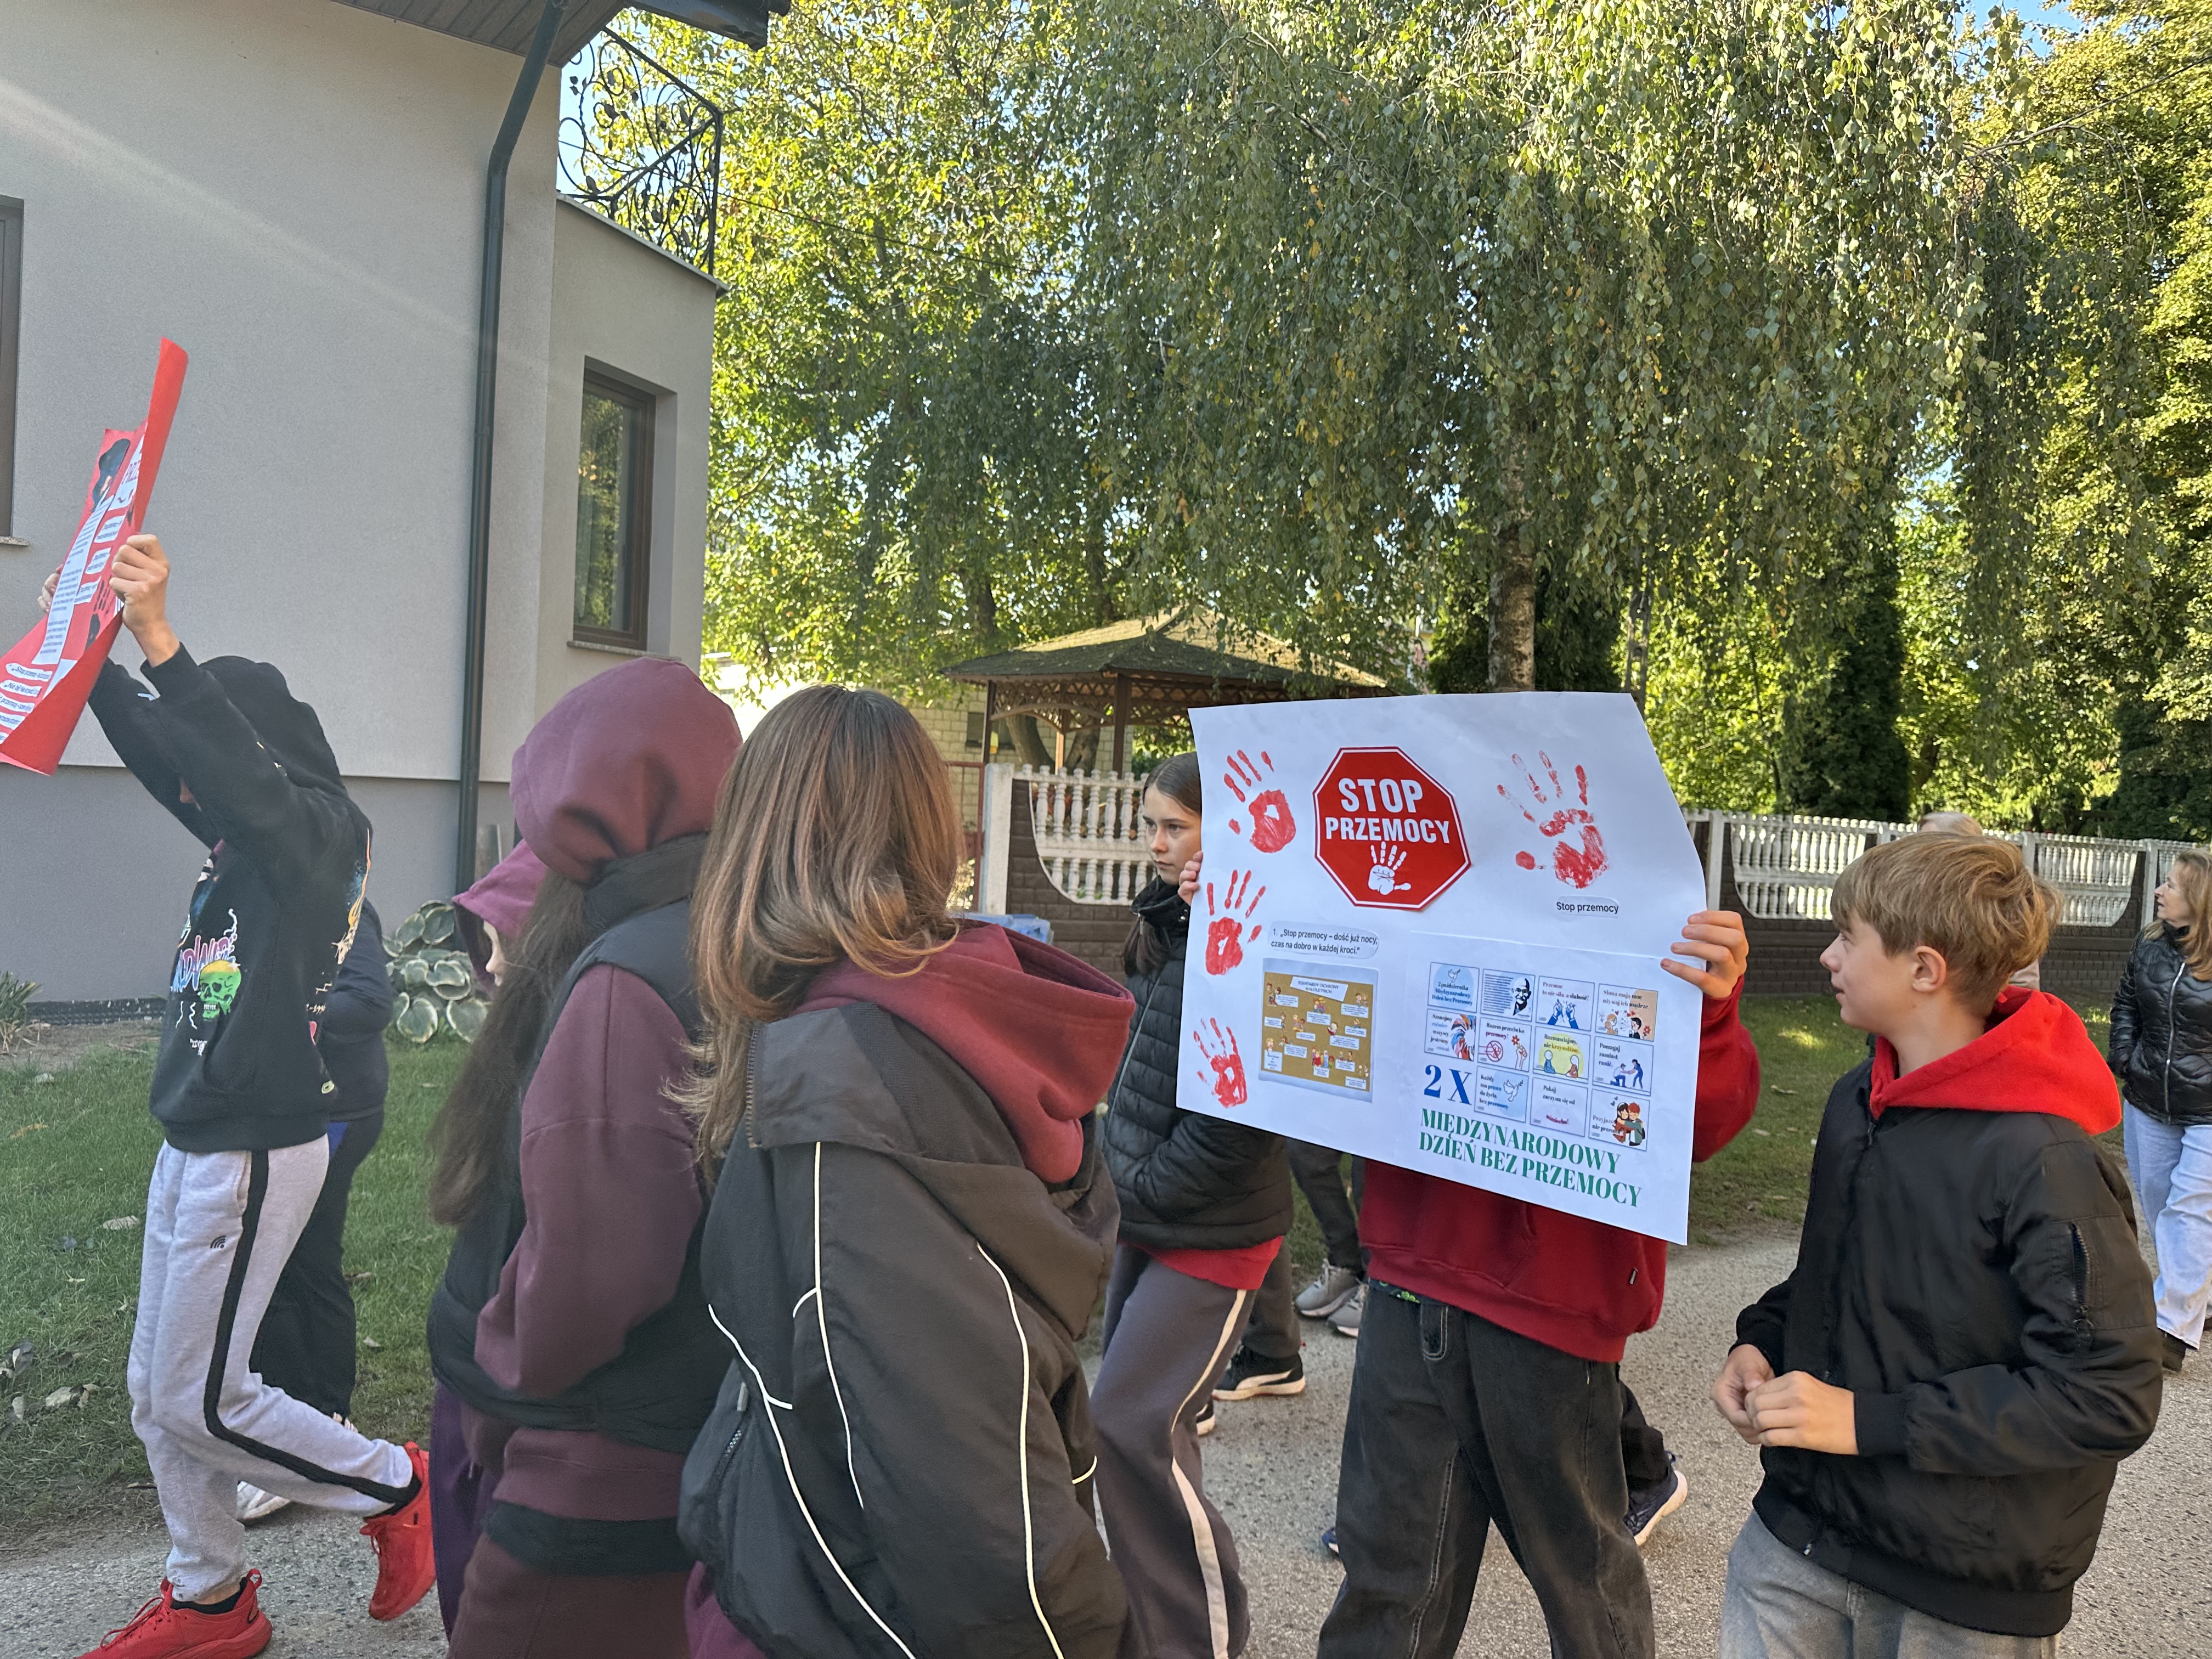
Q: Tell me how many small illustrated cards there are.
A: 11